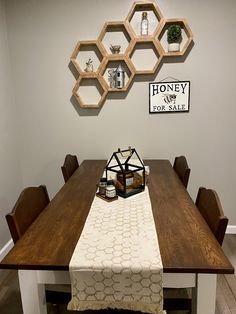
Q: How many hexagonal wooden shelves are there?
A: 7